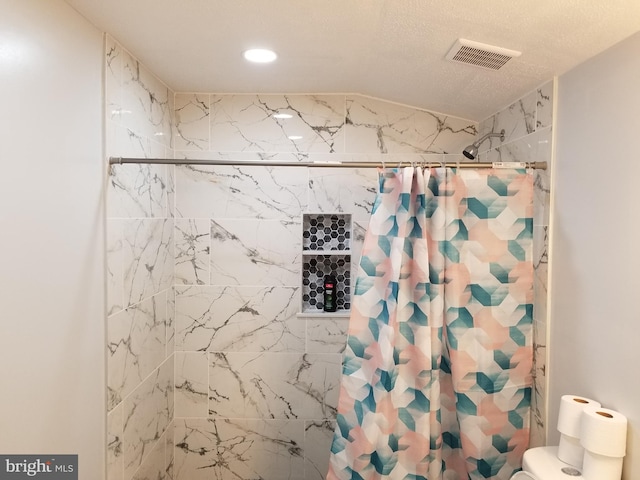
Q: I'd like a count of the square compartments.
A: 2